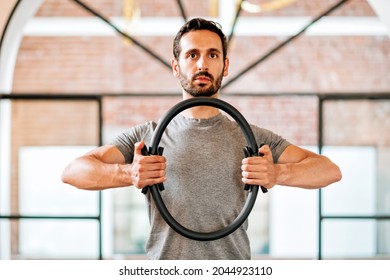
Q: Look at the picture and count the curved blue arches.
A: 0